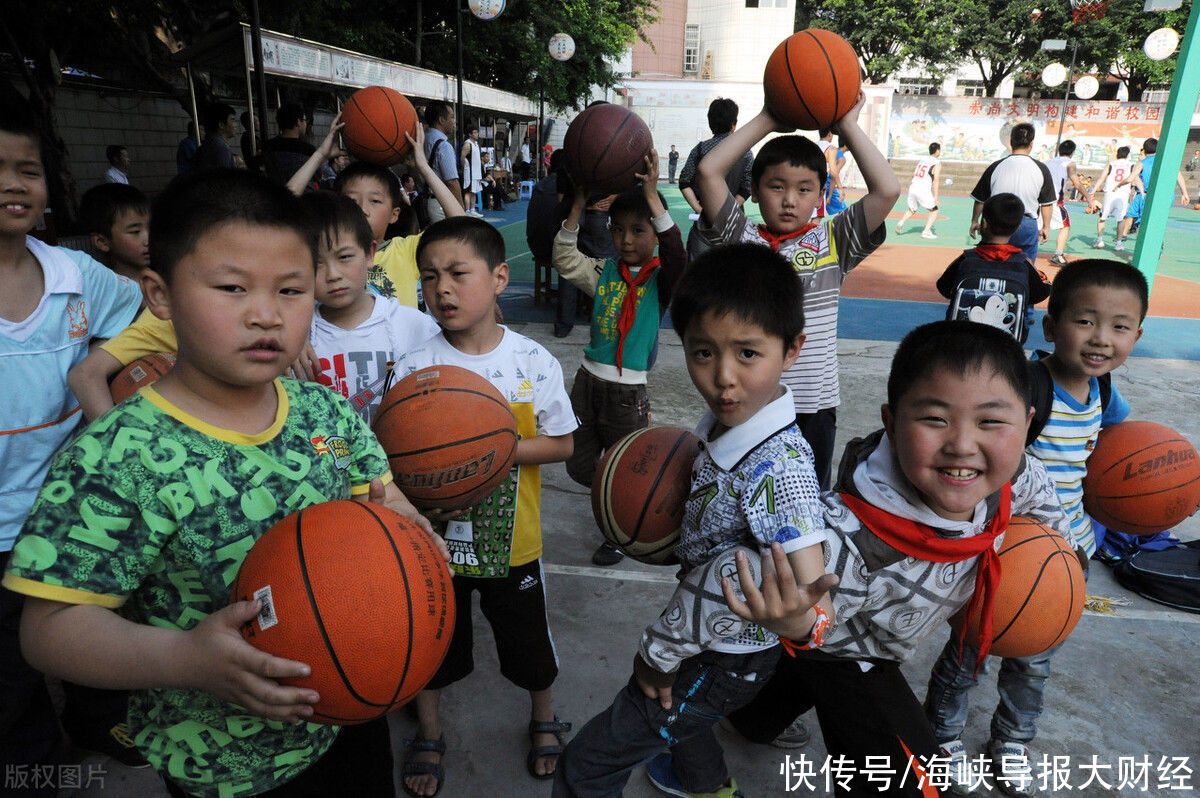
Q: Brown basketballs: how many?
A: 2